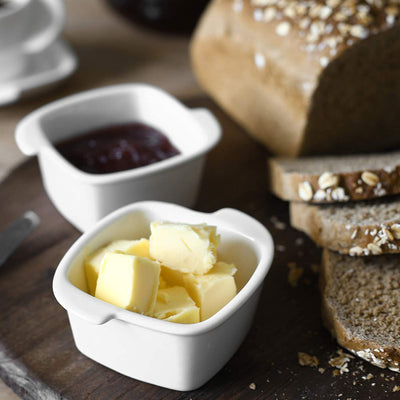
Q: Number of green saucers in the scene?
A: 0